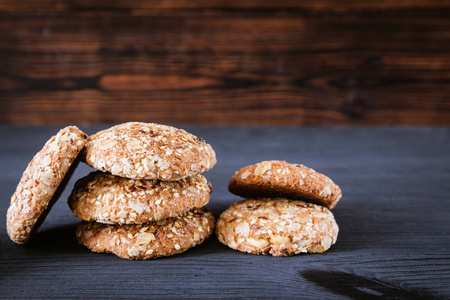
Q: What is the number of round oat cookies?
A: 6